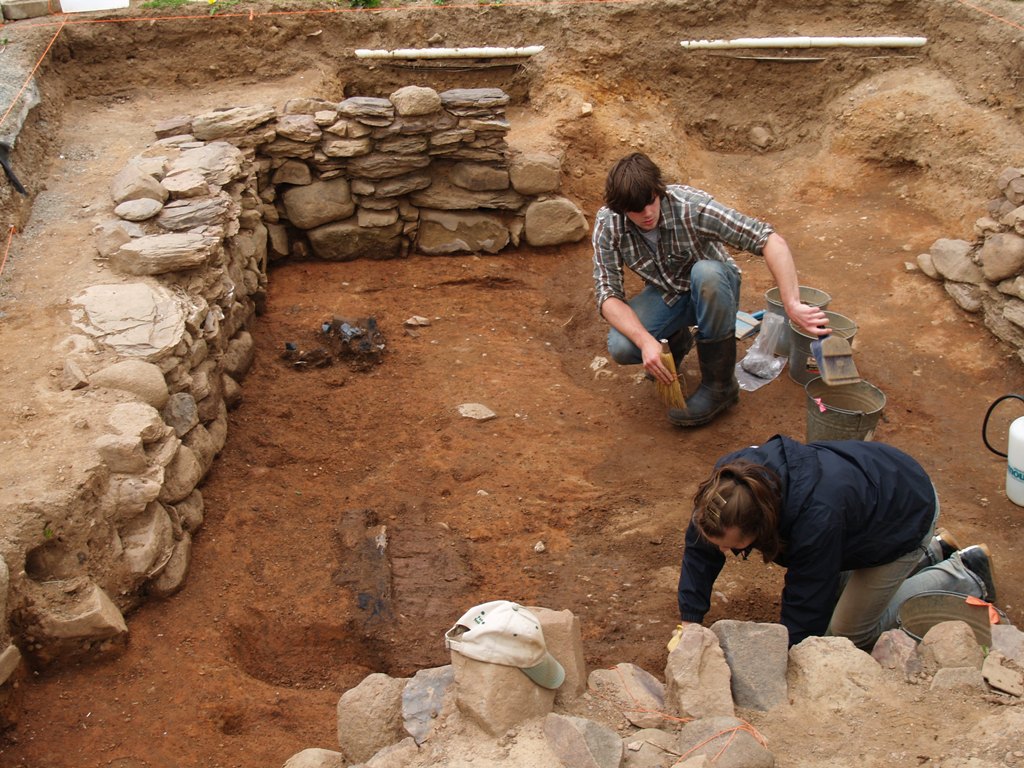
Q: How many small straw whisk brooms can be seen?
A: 1